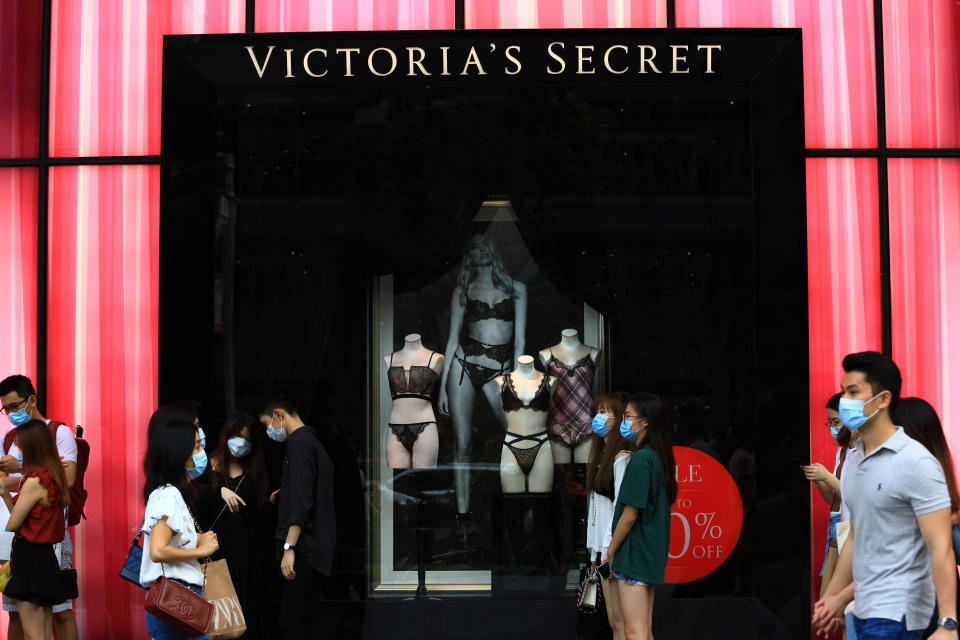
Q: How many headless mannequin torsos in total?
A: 3